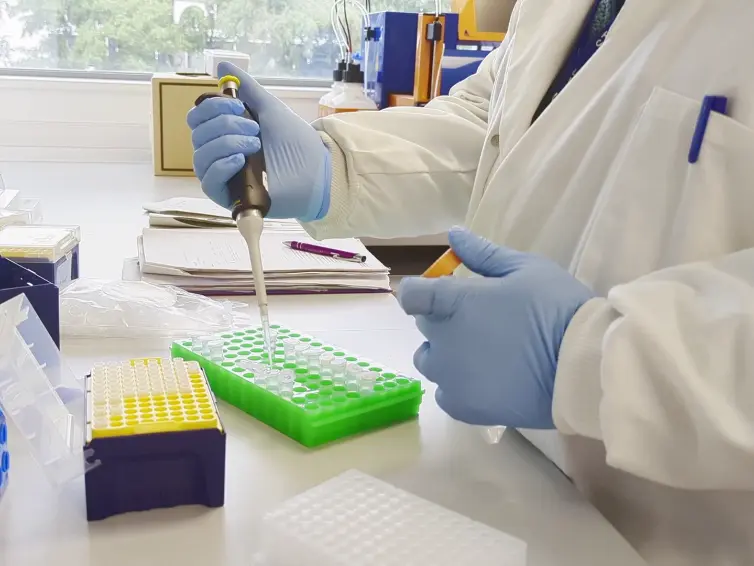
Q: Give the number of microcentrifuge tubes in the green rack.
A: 14